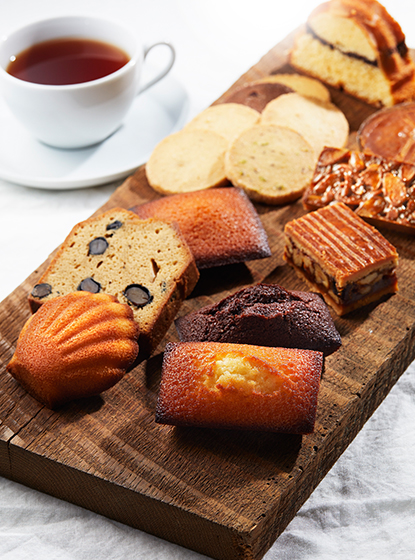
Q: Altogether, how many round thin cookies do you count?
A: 6